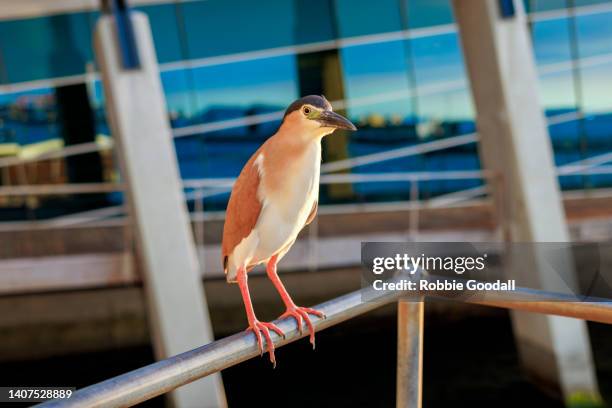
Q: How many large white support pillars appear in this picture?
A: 2